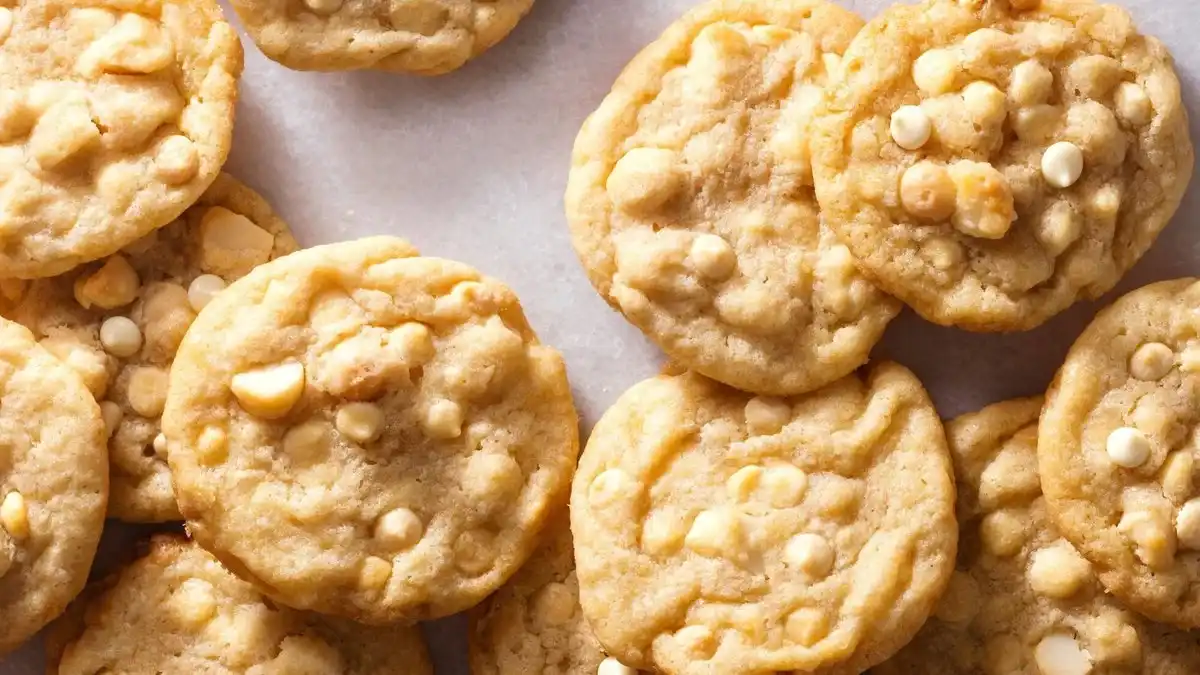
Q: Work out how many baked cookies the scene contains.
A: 12